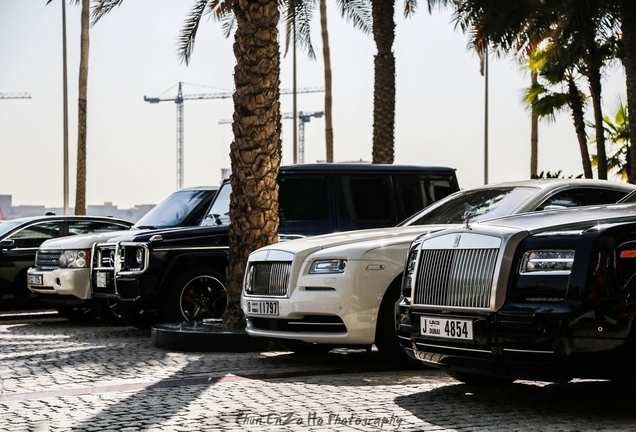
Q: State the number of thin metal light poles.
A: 3